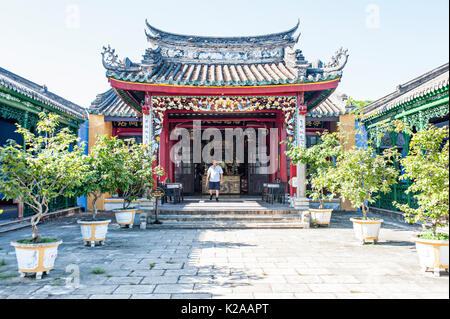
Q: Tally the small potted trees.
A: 6